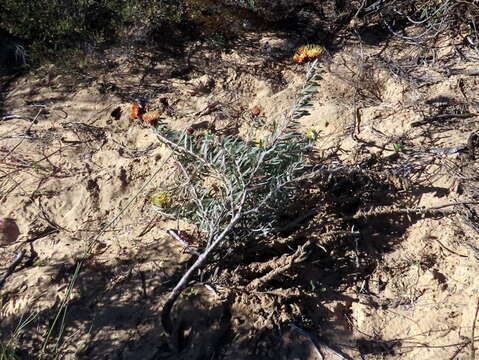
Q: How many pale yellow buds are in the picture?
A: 3